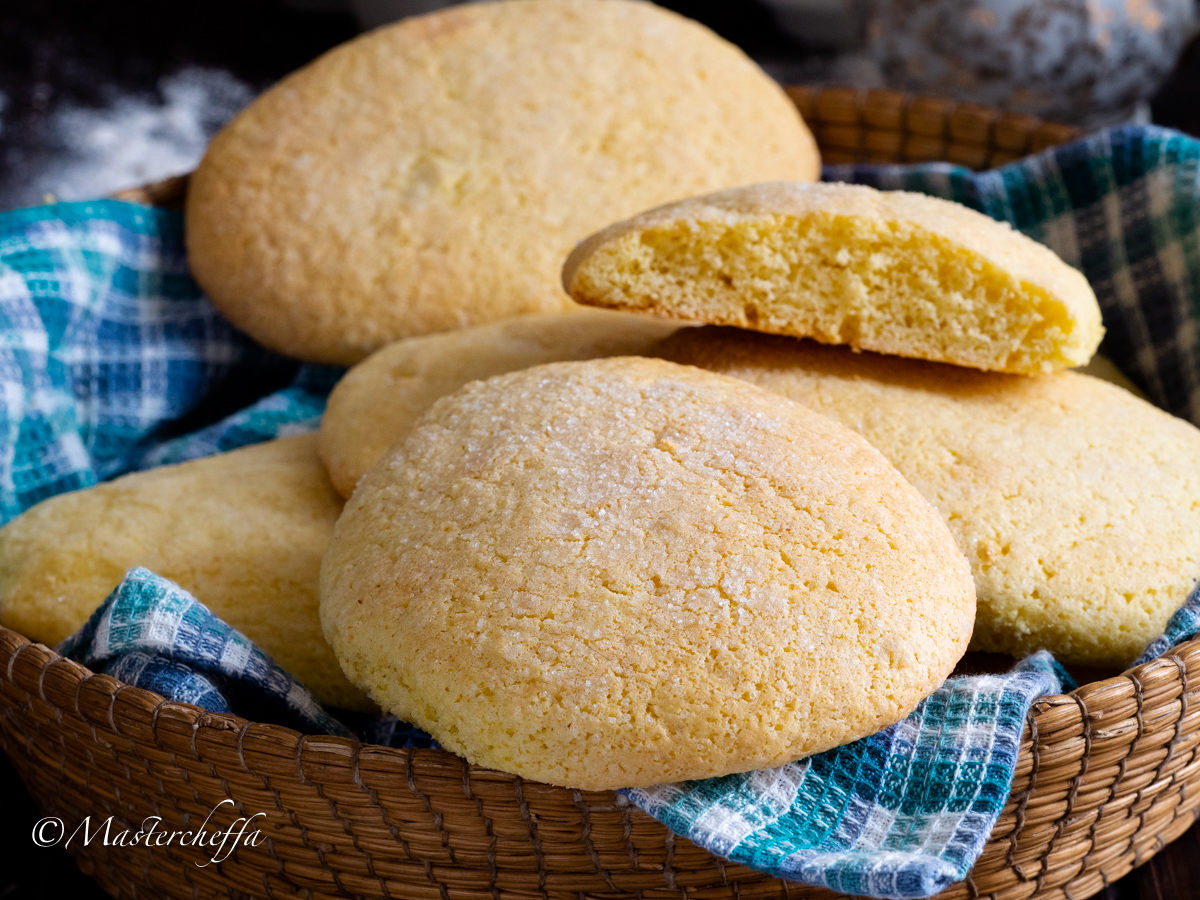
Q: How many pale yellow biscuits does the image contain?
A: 6